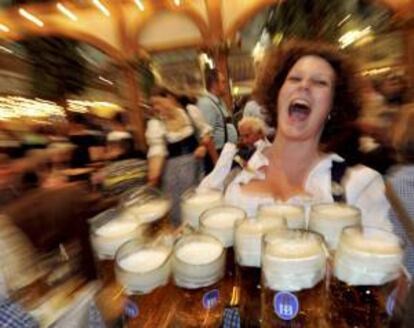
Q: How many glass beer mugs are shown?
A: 11